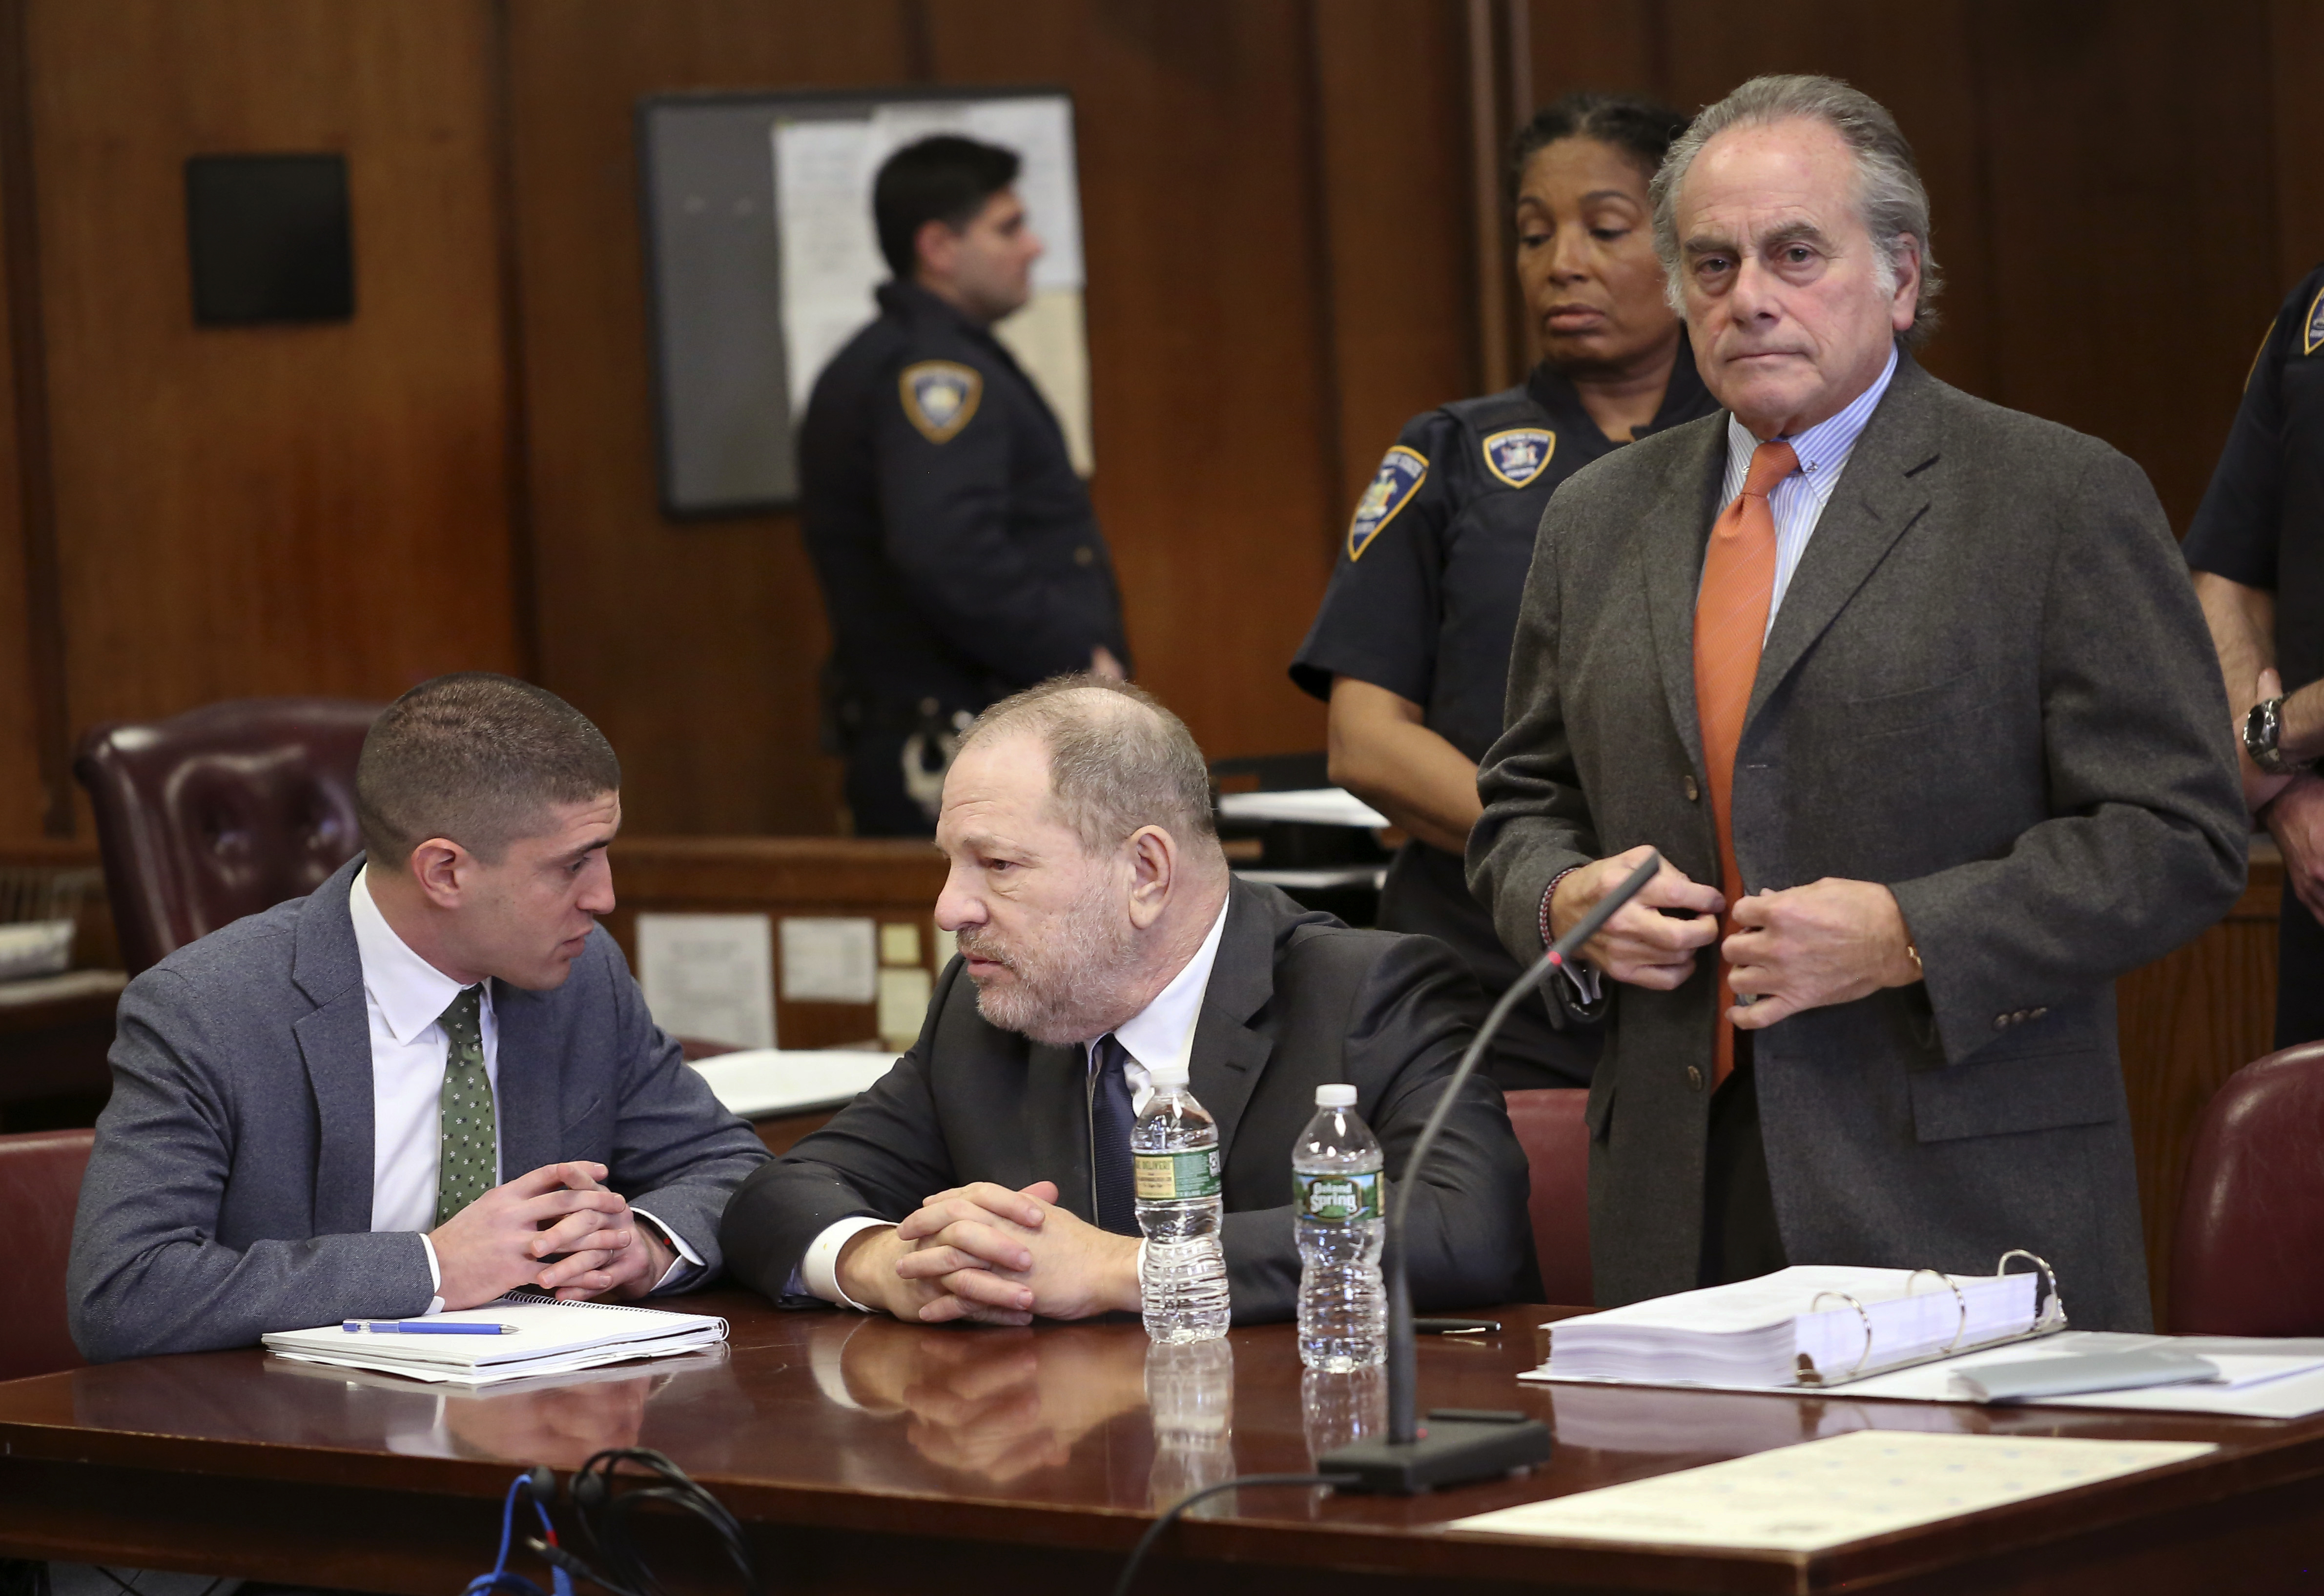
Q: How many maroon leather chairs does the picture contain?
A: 4